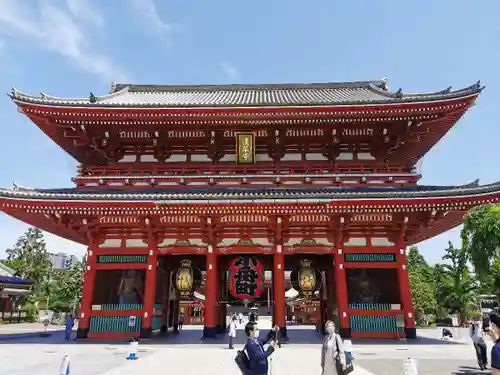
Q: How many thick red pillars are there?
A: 6